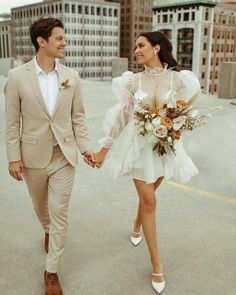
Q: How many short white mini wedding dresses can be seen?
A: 1